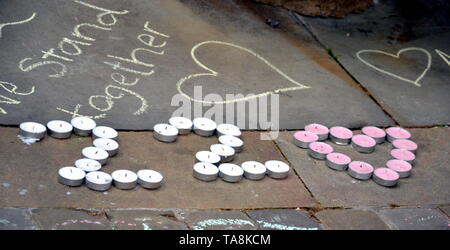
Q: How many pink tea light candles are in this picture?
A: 13